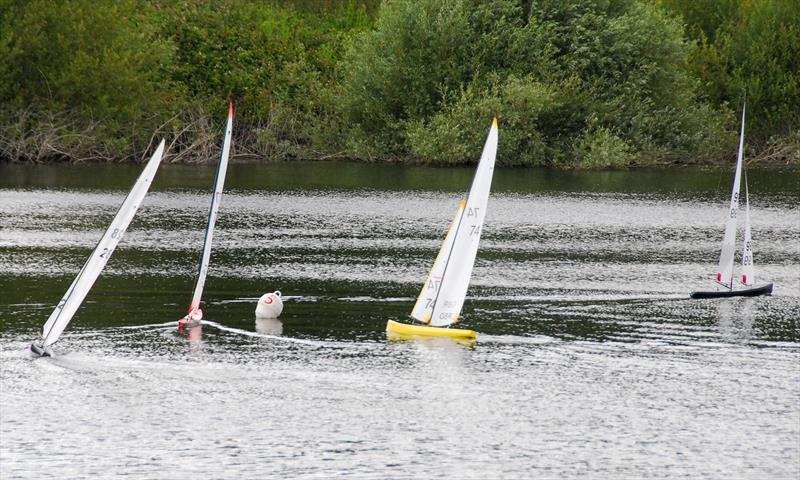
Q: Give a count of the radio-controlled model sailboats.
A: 4